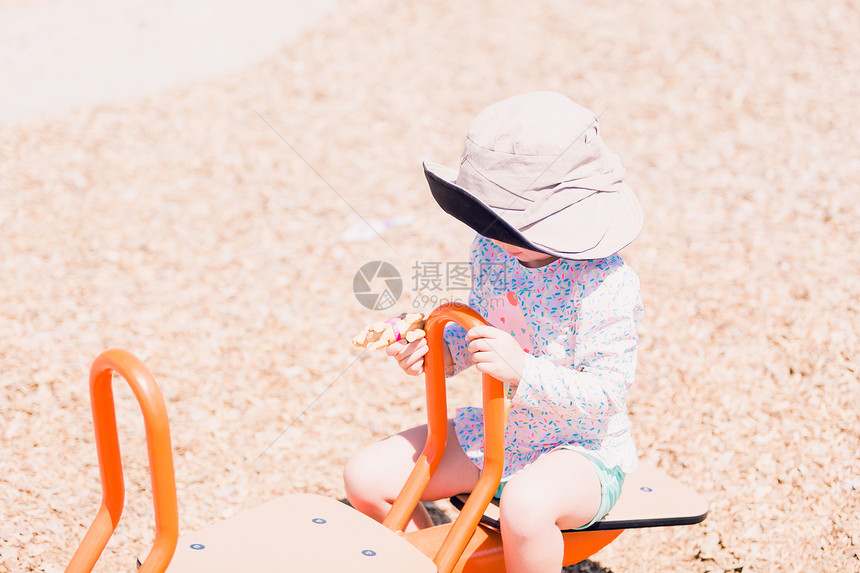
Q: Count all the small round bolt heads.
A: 4